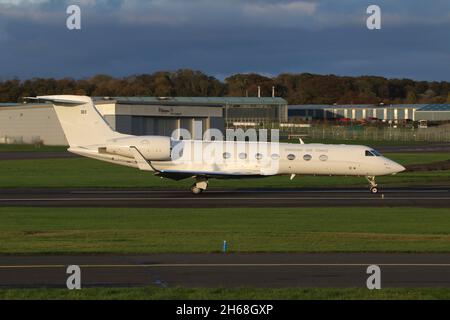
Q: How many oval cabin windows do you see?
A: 7